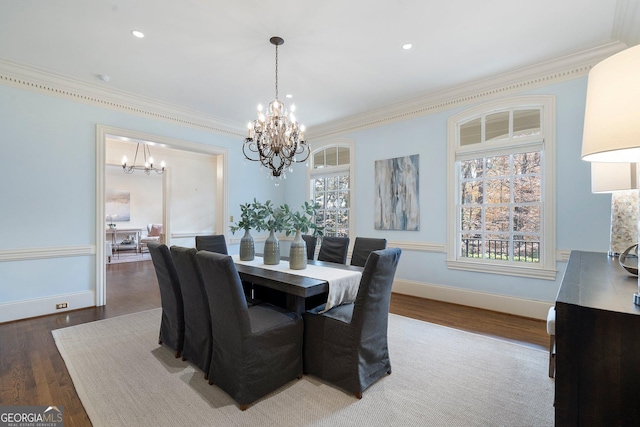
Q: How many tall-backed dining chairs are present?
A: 8